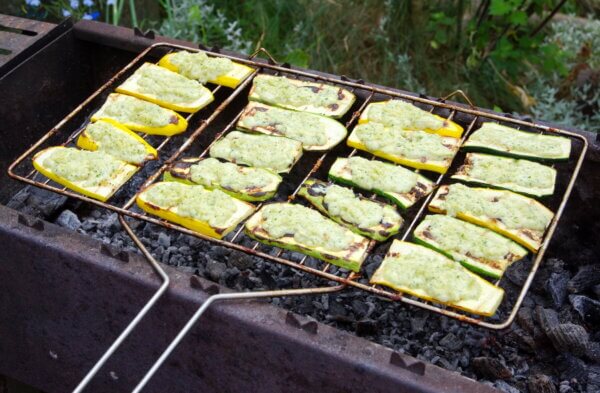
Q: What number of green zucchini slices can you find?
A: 10